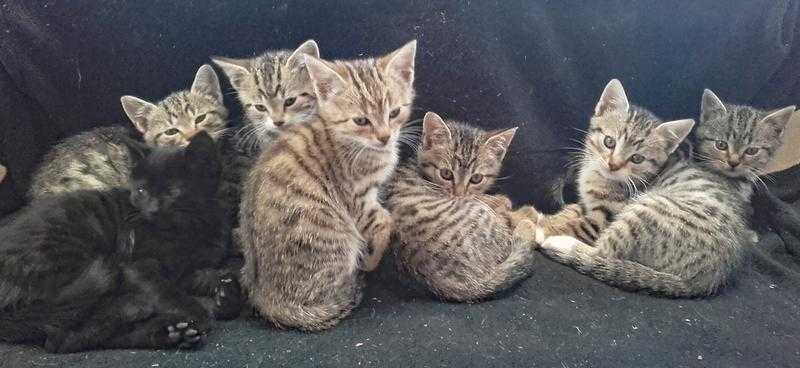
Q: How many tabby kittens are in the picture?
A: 6